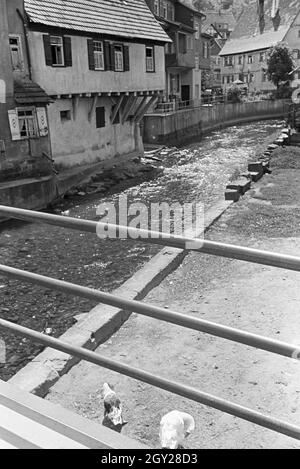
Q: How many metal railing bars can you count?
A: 3